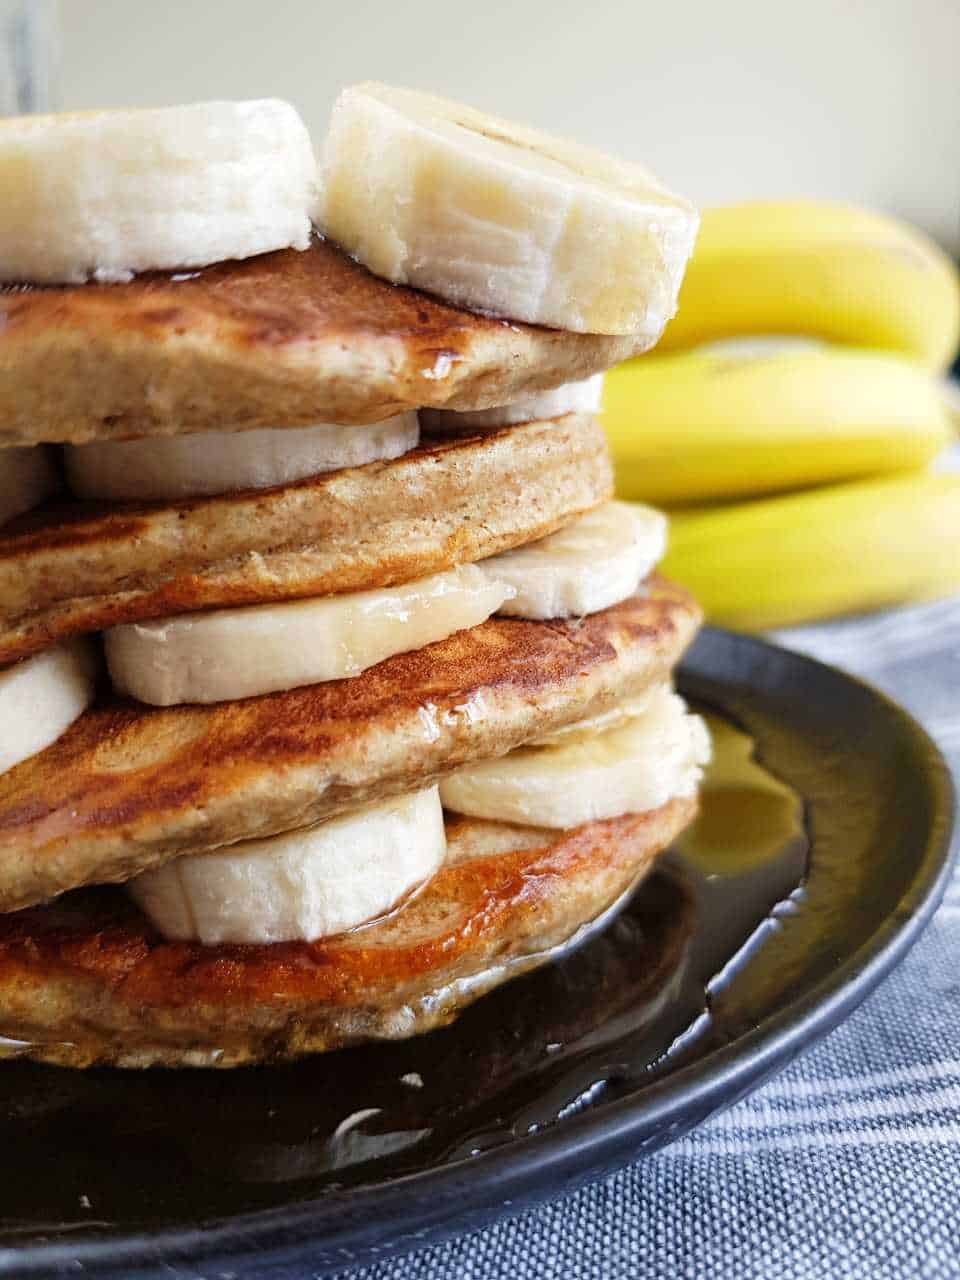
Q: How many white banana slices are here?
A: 10